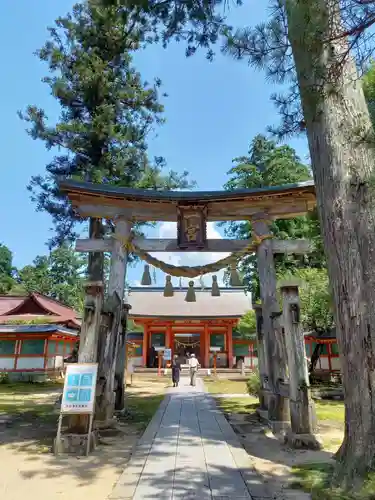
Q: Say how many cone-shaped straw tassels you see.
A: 5